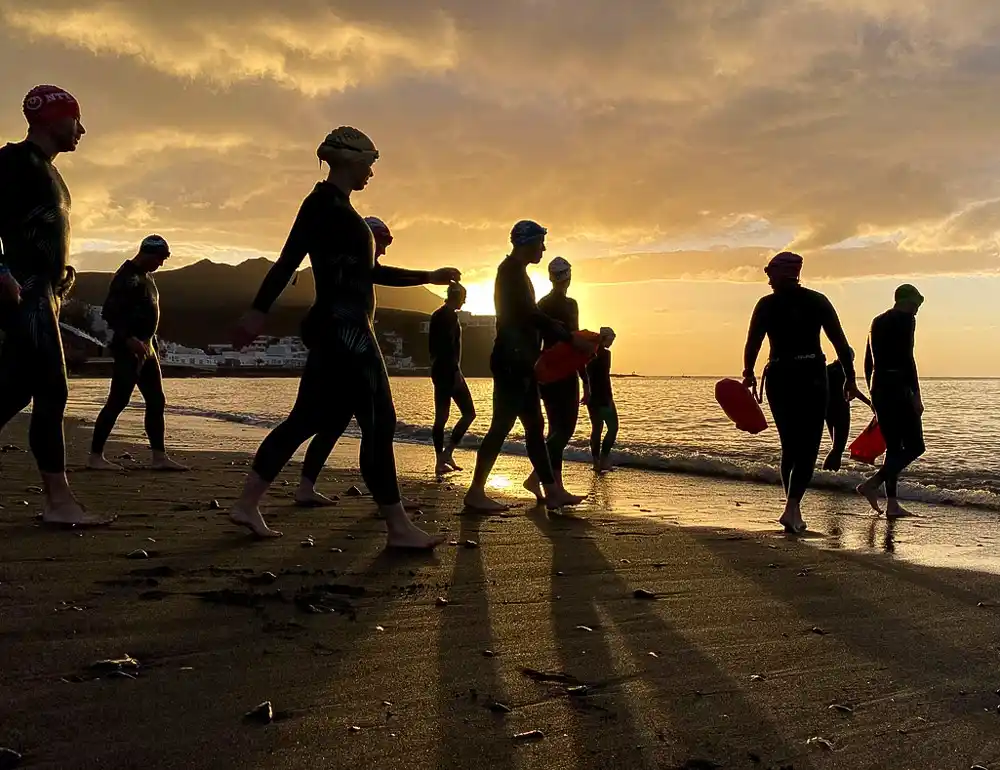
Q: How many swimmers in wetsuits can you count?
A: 11